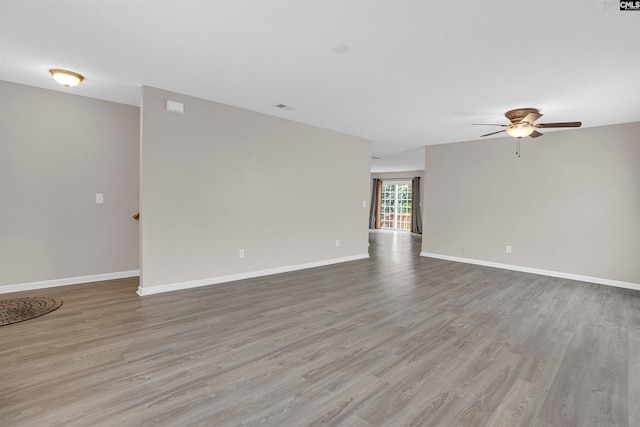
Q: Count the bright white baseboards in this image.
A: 3